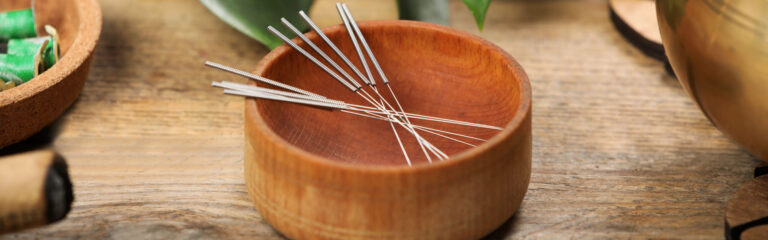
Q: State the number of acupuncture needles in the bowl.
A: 9